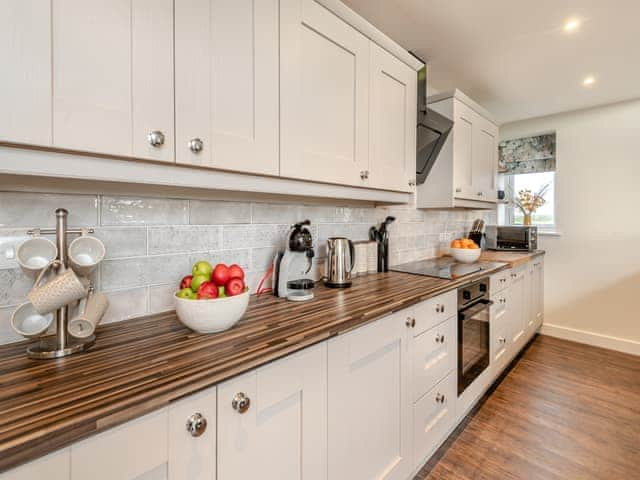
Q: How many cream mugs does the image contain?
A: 5